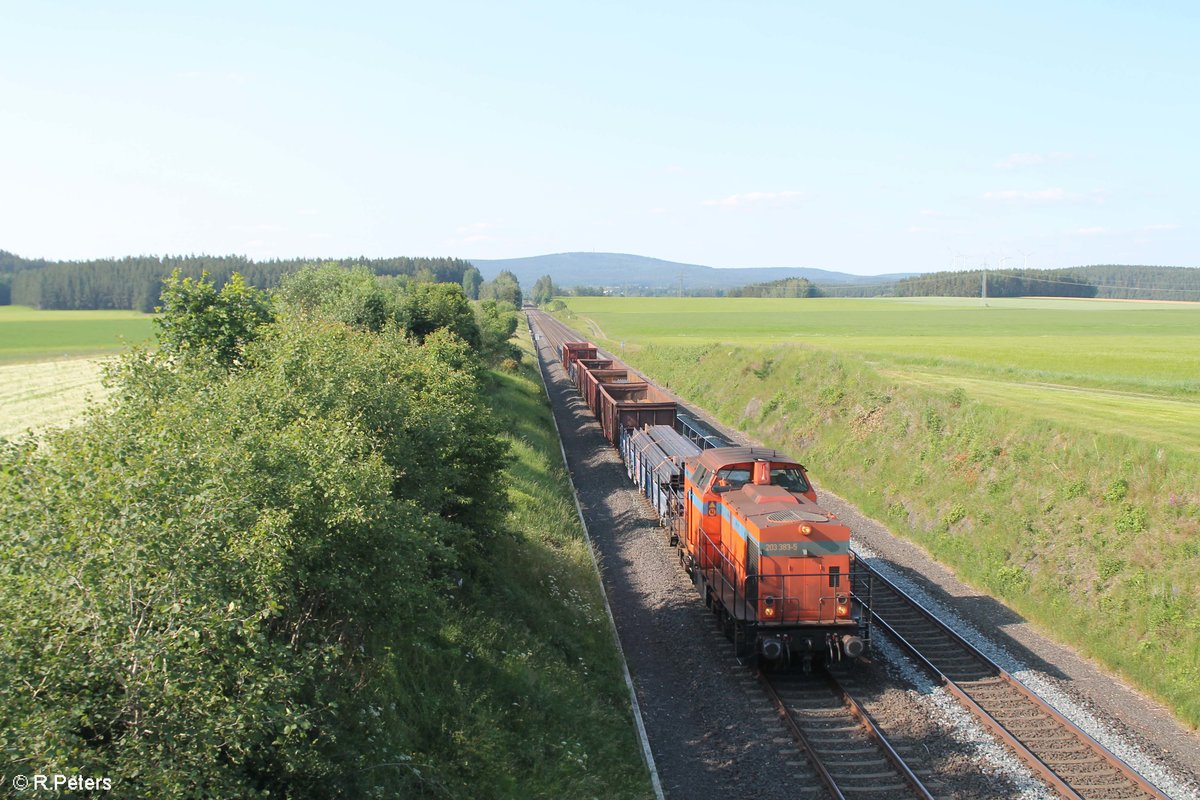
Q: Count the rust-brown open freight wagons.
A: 4